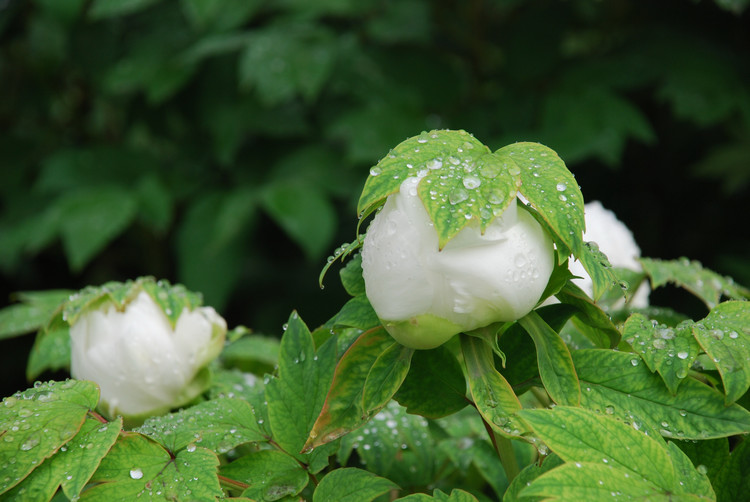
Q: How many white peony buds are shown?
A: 3